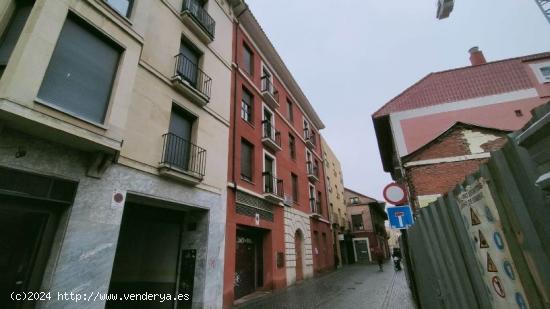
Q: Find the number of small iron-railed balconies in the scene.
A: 9